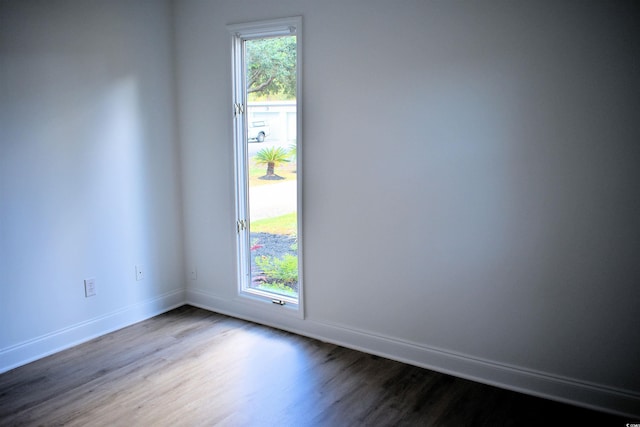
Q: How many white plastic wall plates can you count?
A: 3